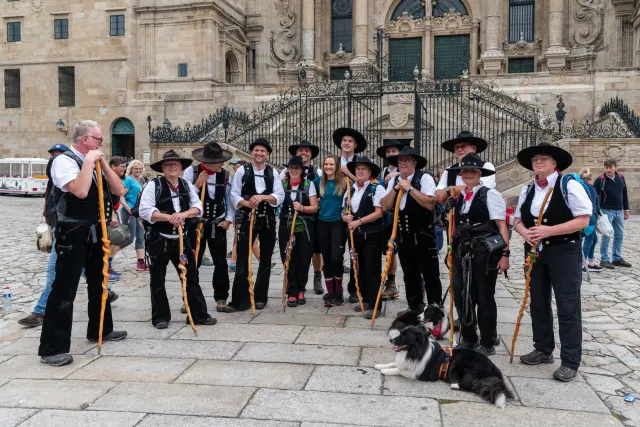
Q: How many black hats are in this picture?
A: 12